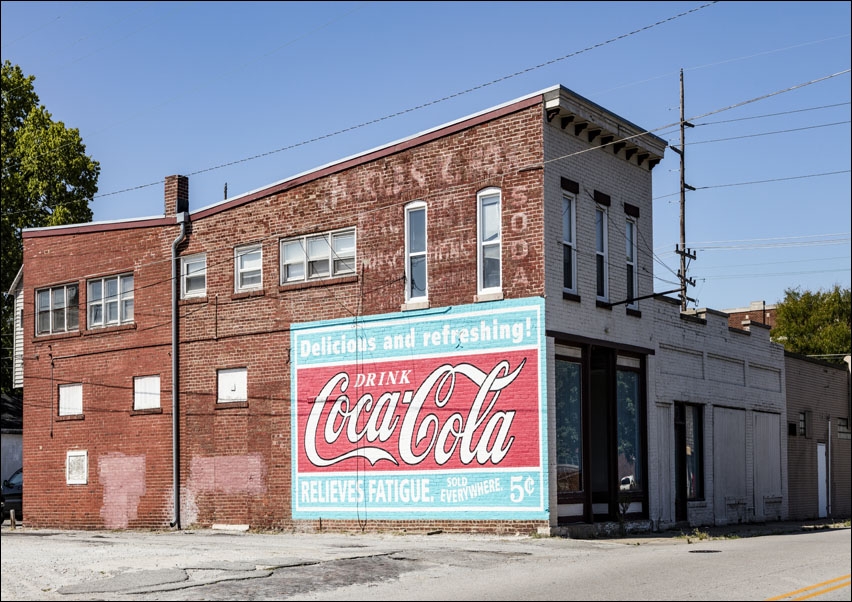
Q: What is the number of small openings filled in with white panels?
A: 4